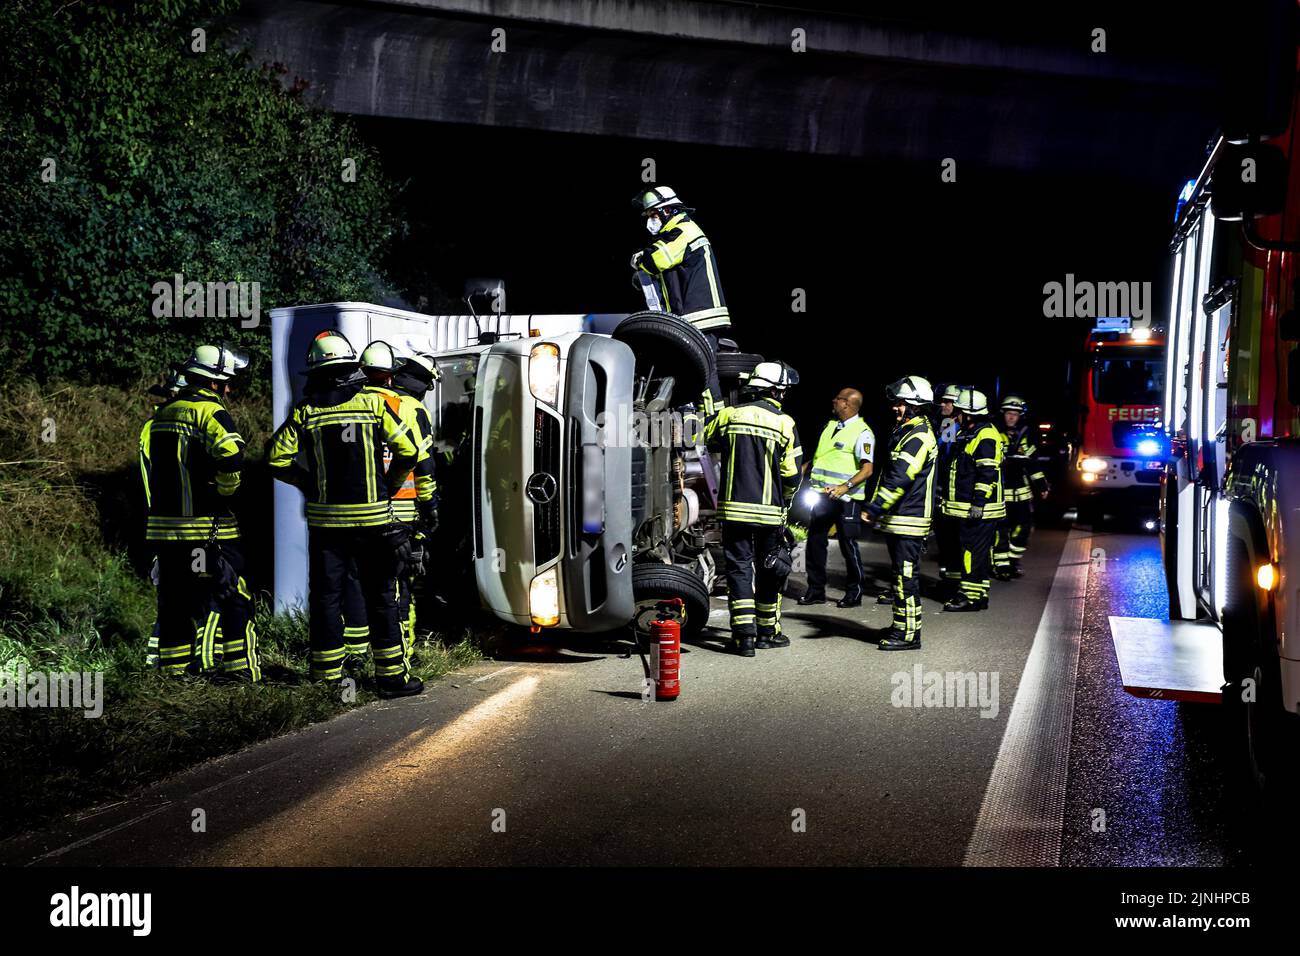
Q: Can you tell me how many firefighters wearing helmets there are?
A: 11